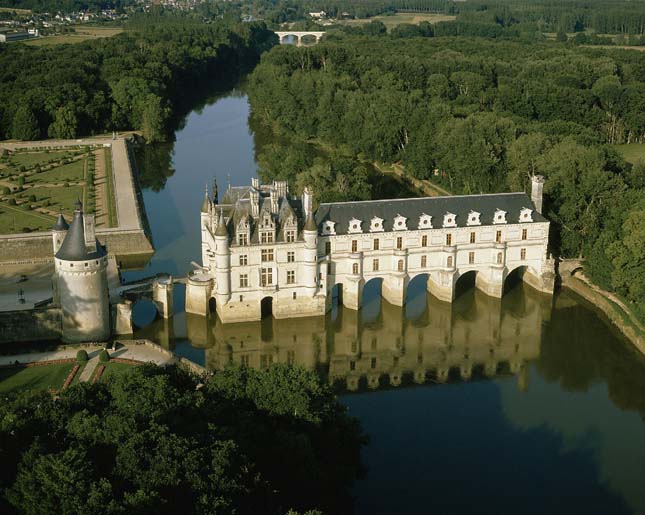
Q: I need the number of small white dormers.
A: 9